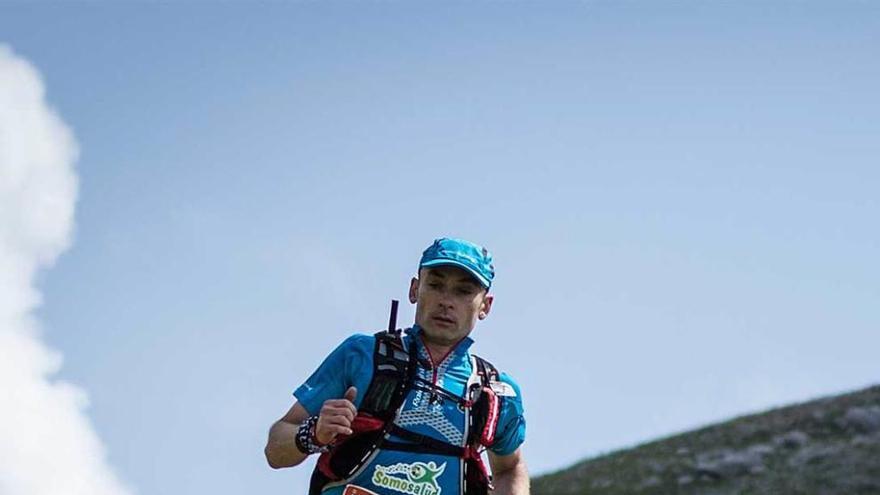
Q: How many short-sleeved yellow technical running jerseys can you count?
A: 0